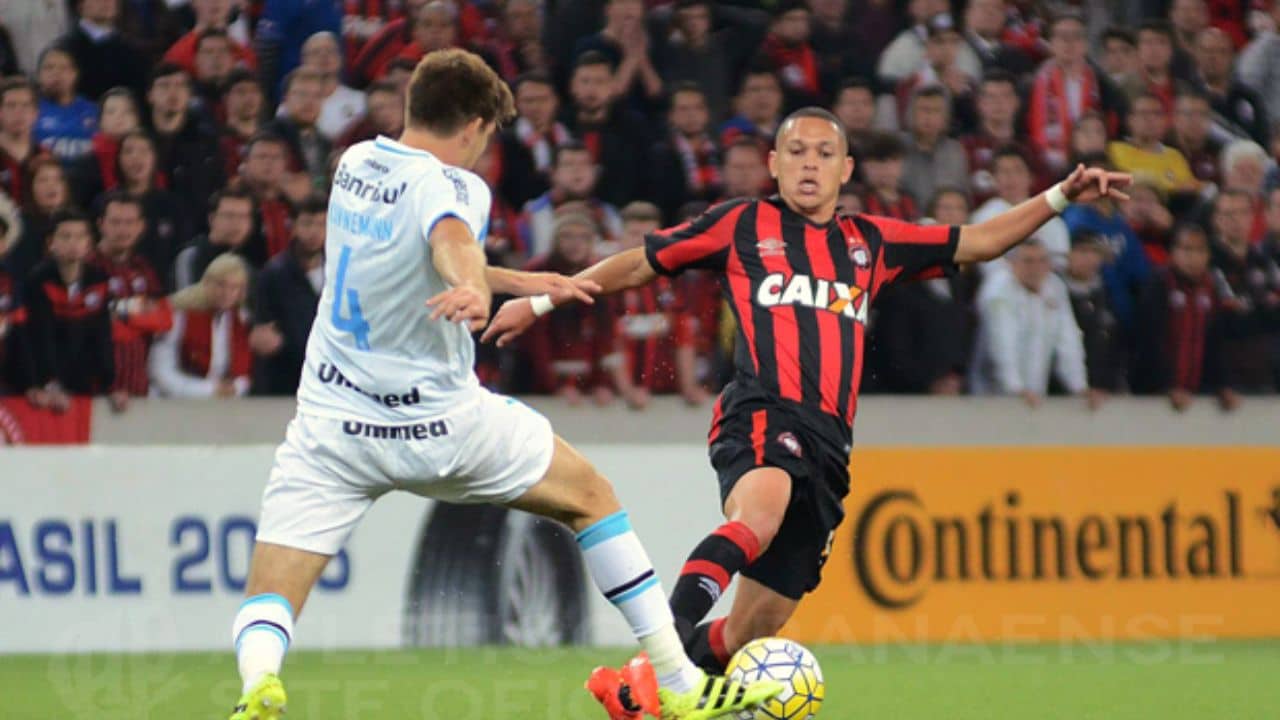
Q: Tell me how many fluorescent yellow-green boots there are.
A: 2